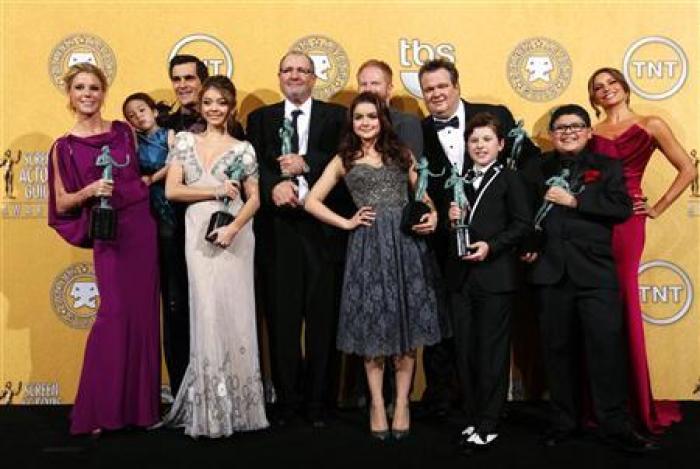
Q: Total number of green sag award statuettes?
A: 7